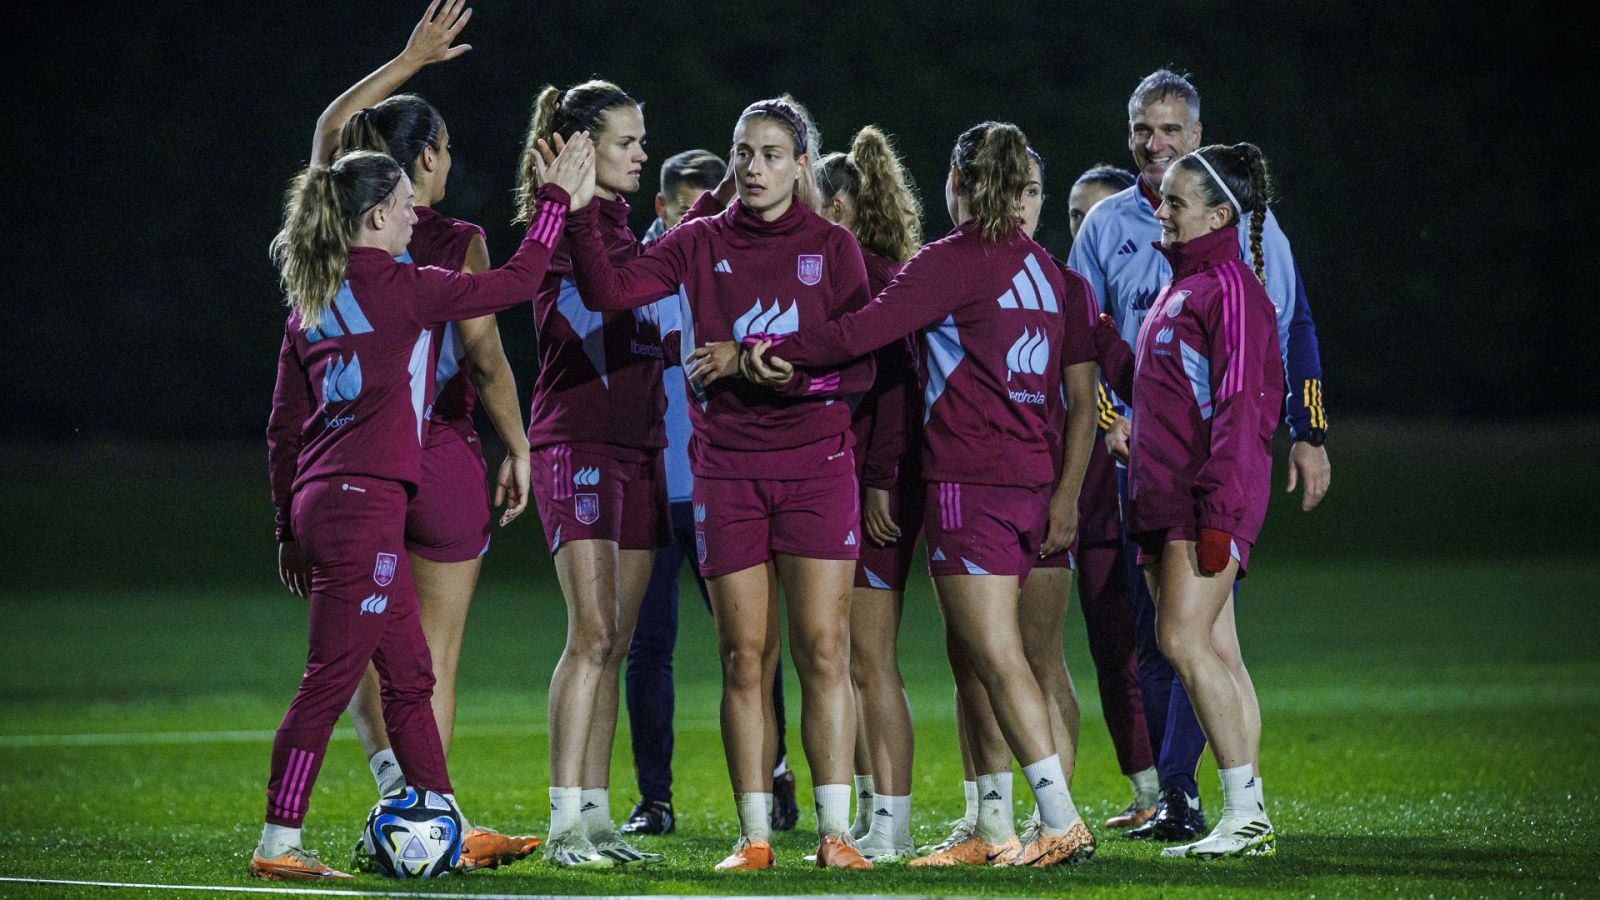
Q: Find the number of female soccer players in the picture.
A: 9